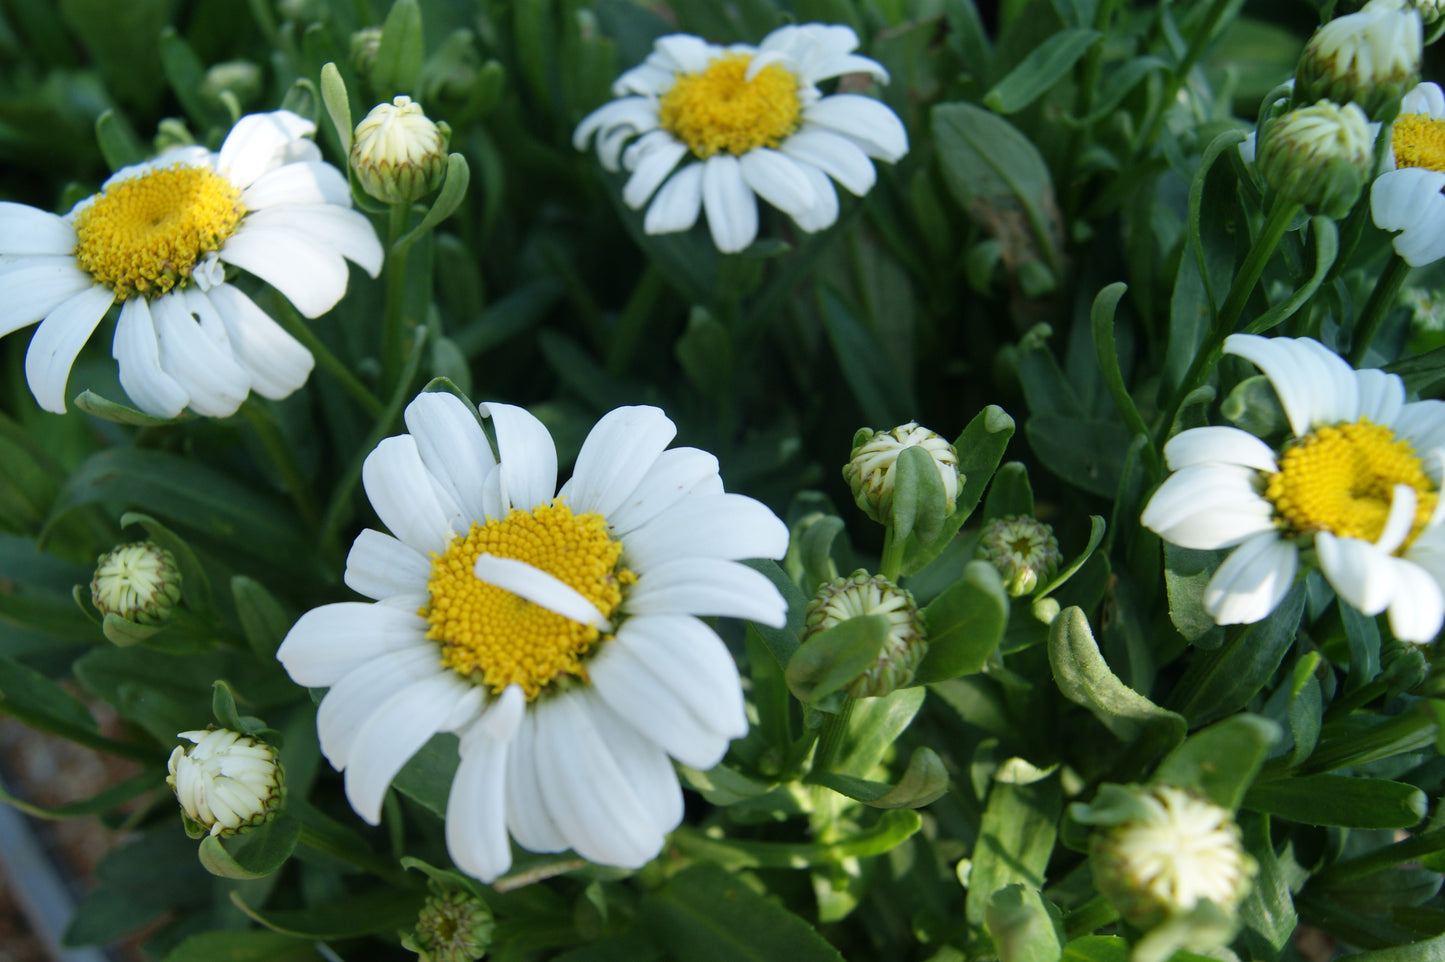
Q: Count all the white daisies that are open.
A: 5